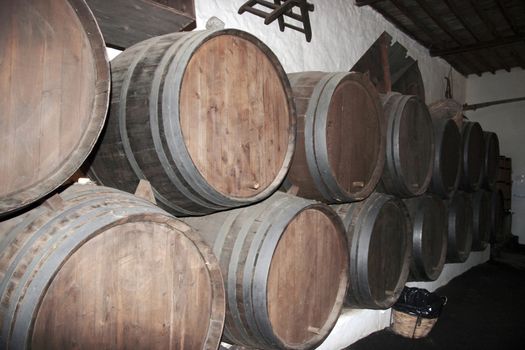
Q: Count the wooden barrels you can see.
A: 14